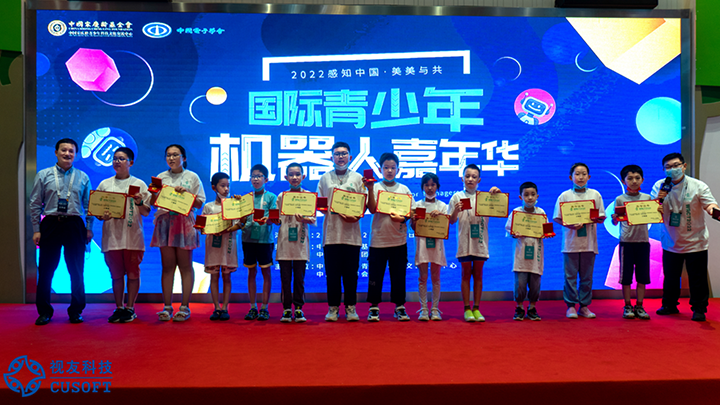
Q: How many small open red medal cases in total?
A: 12